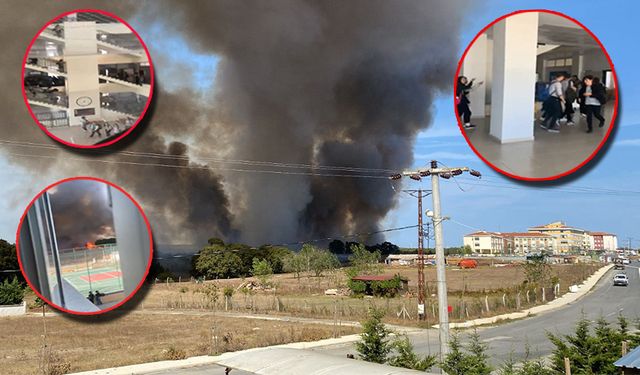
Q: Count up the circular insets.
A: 3